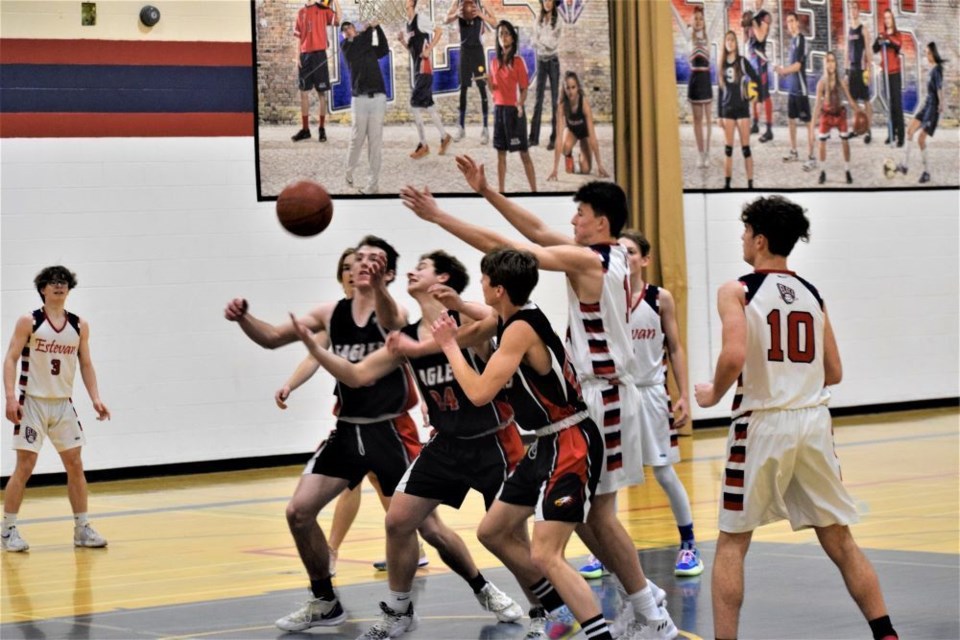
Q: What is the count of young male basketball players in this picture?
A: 8